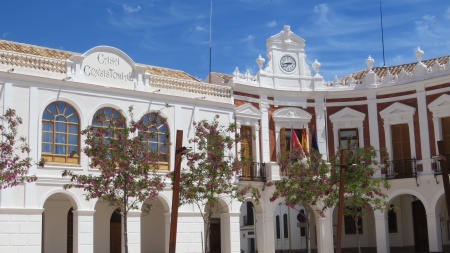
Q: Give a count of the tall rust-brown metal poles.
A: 3